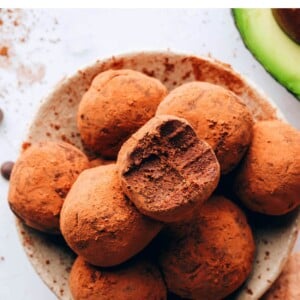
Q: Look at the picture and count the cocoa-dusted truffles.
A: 8